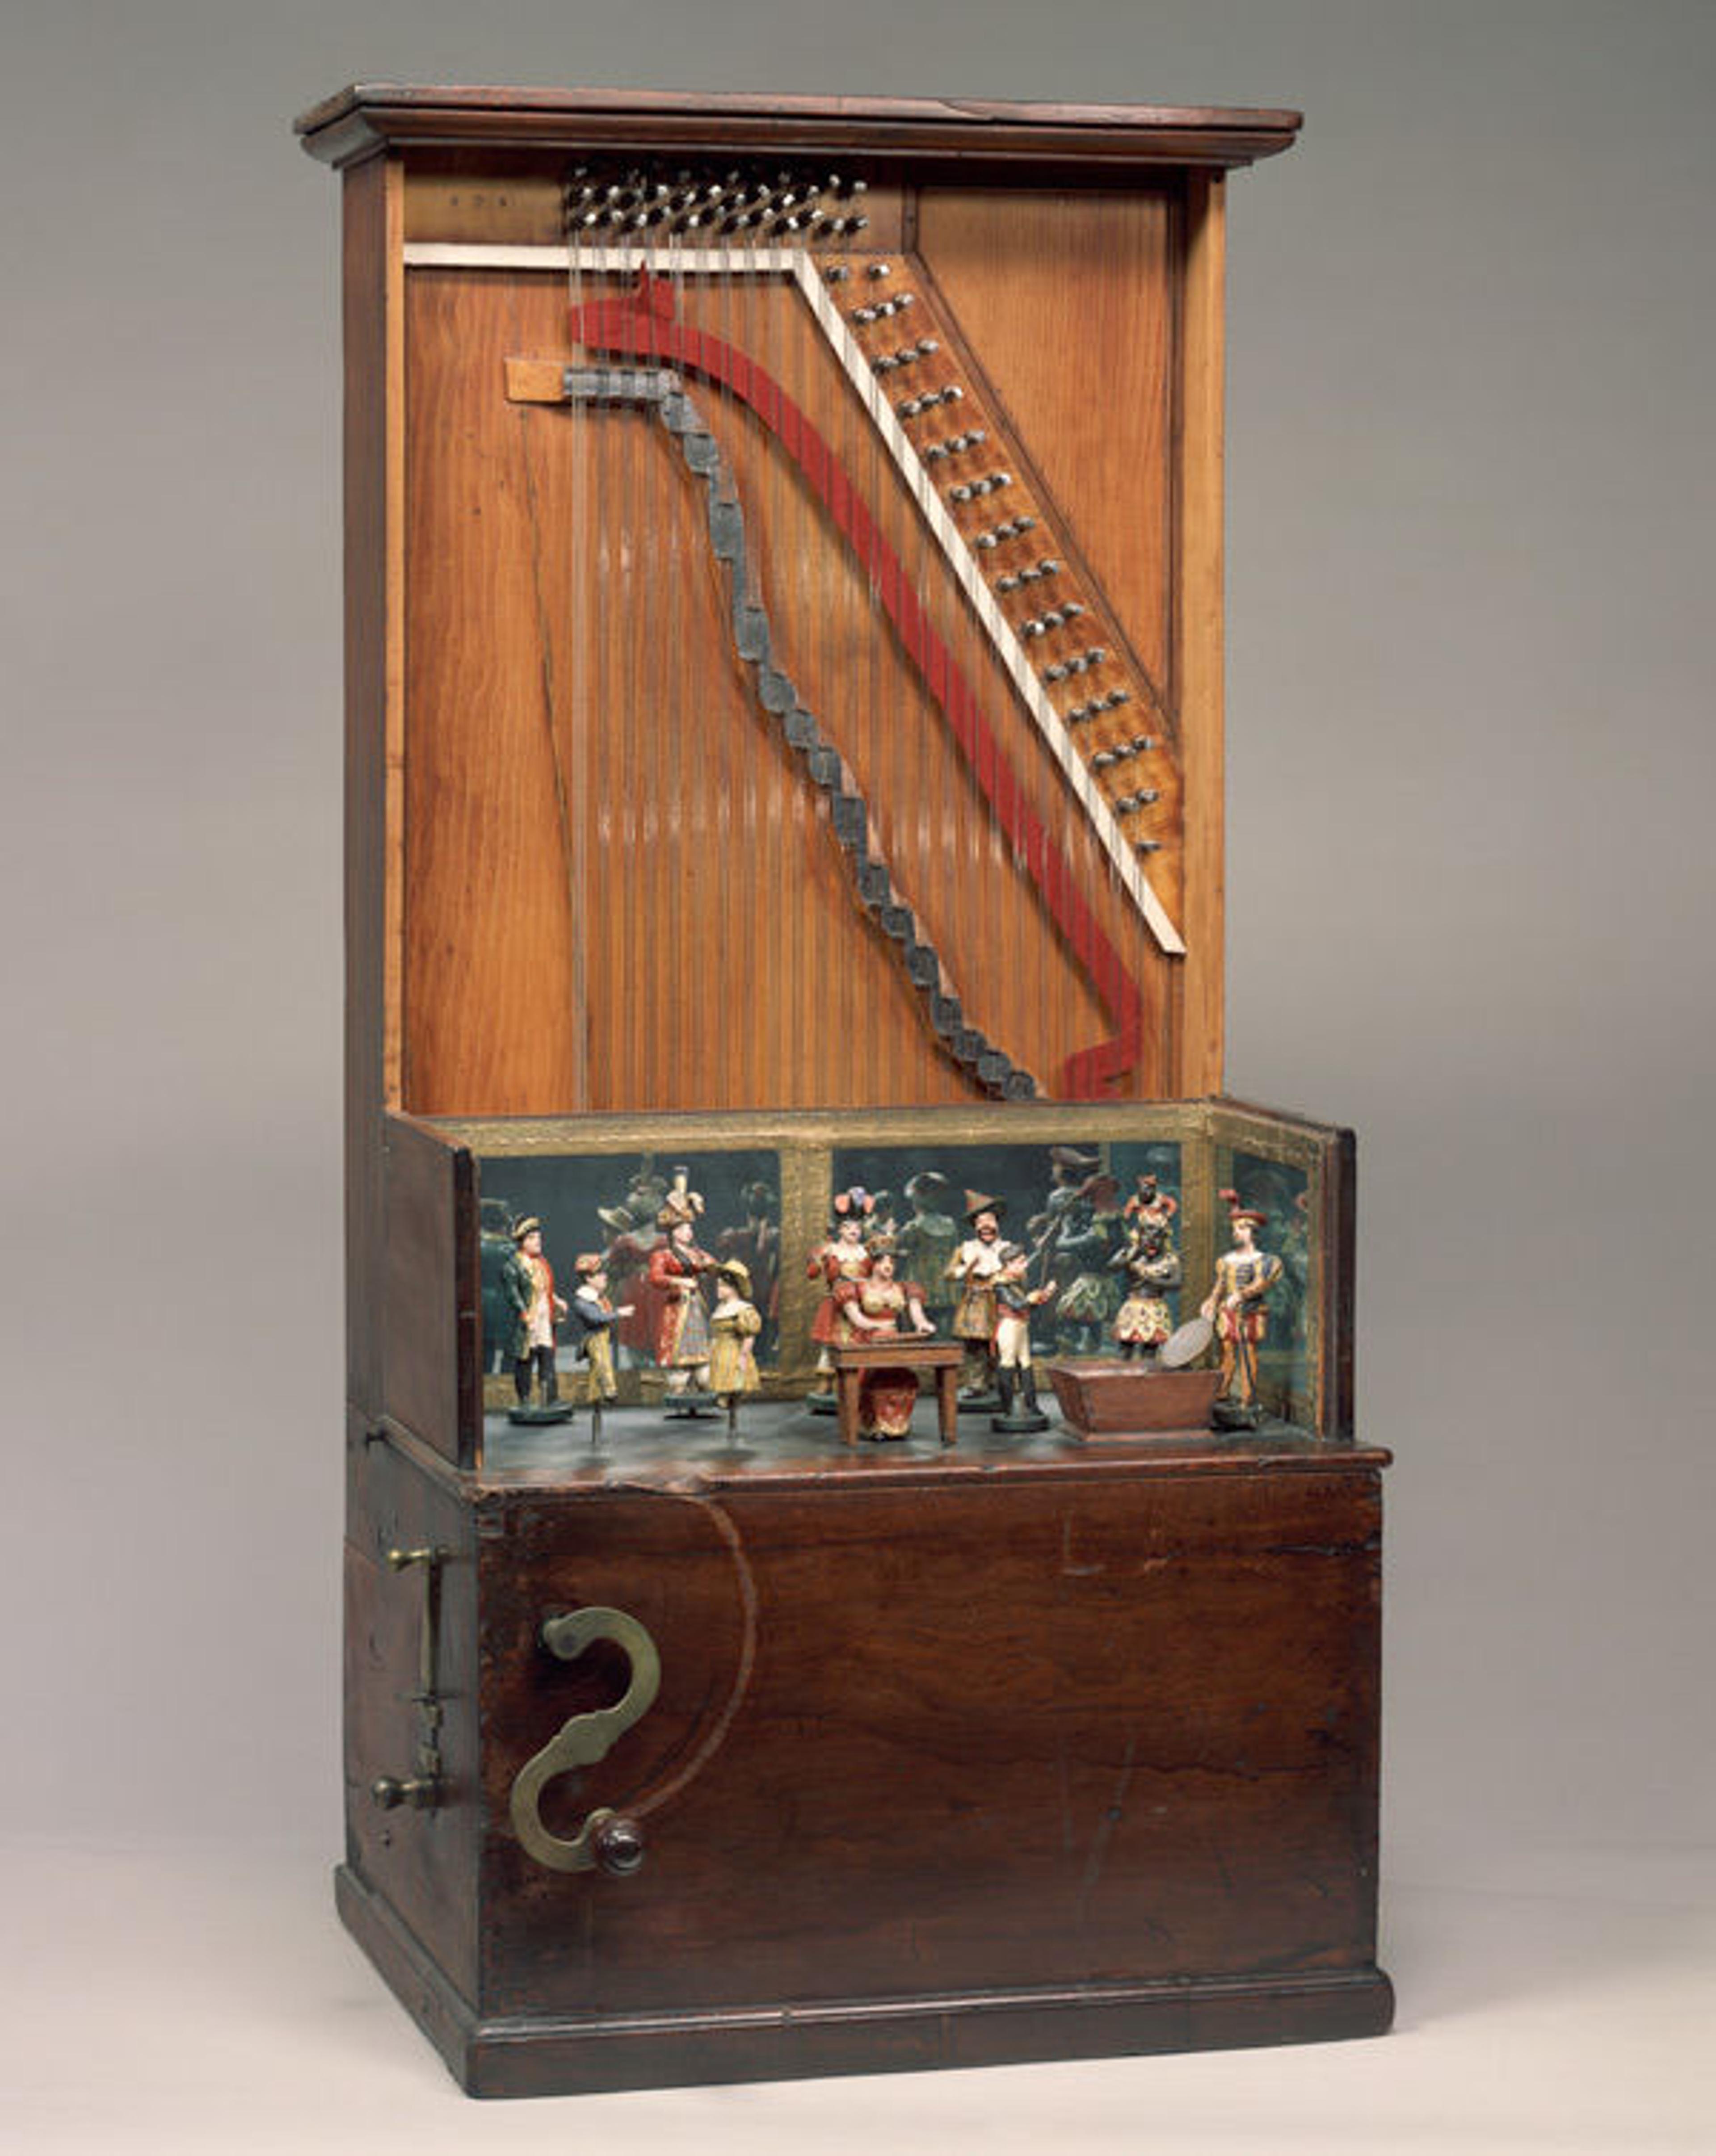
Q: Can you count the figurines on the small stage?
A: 10